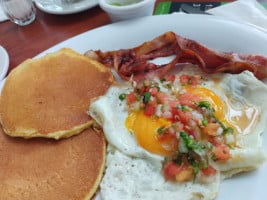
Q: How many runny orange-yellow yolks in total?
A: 2